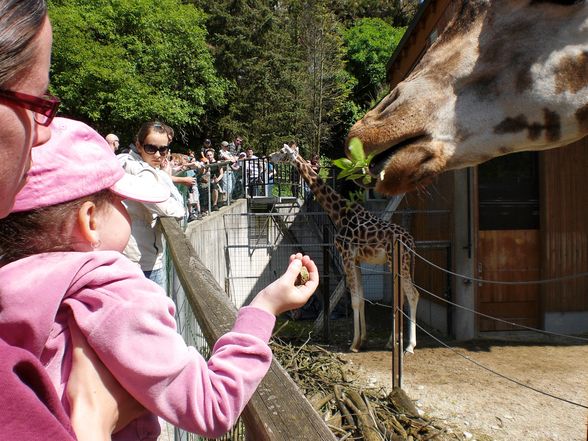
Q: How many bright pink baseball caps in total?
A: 1